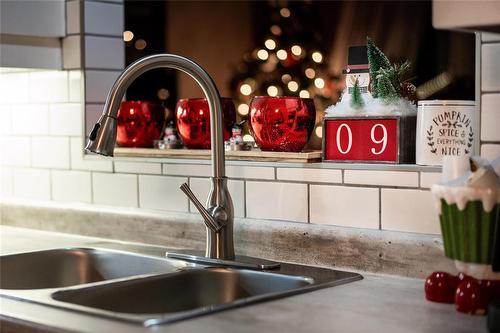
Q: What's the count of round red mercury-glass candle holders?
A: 3